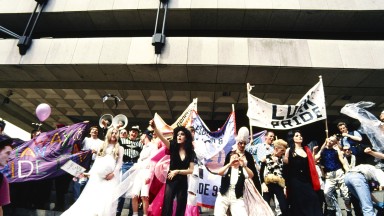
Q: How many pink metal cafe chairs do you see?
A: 0